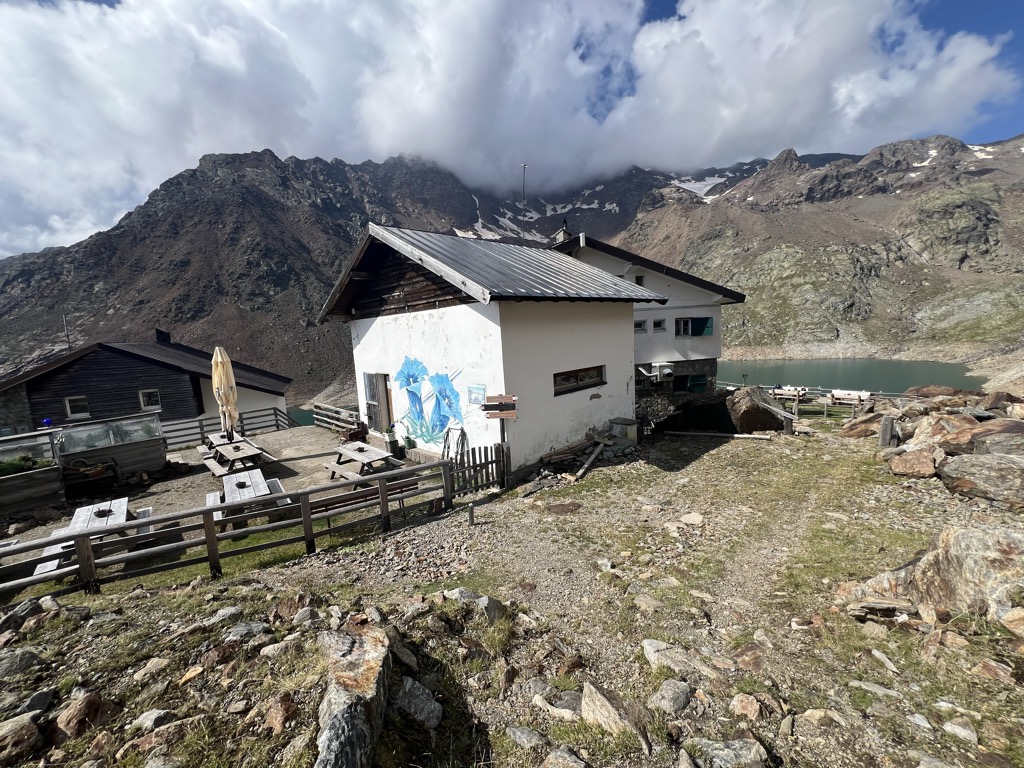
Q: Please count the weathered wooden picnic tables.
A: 5